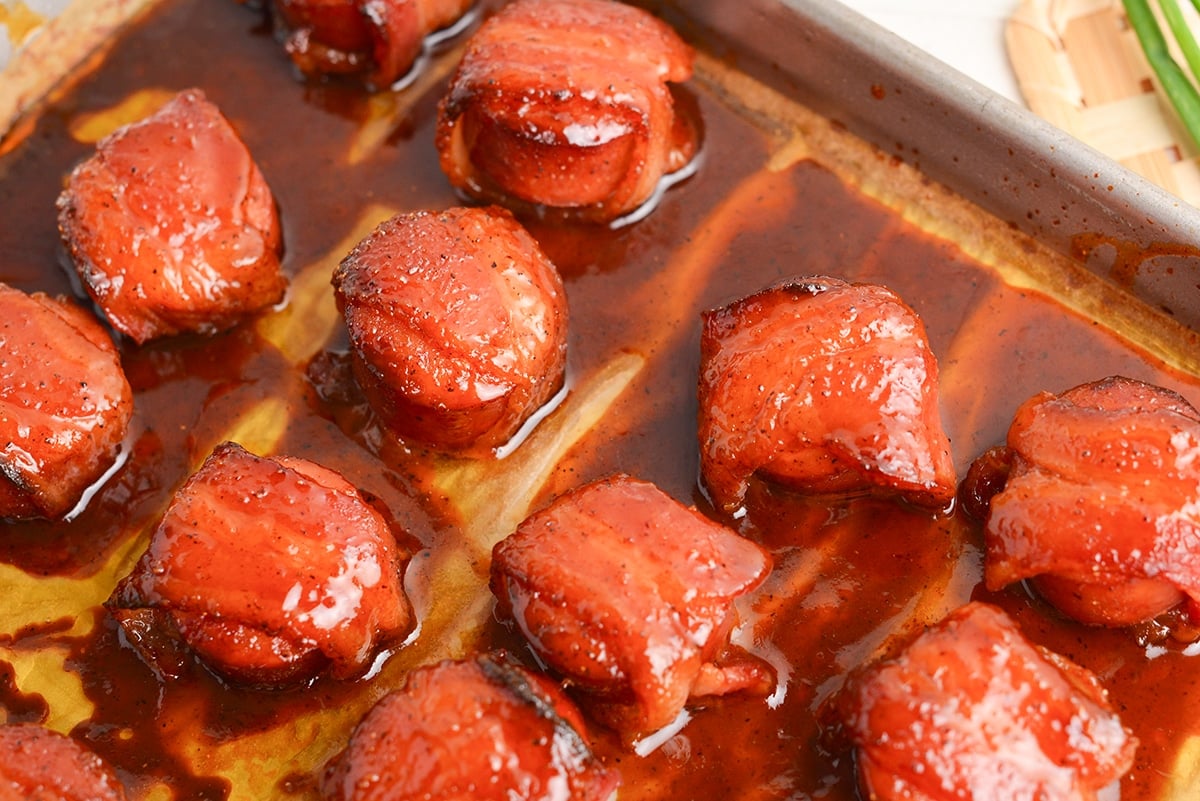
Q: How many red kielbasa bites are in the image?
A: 12